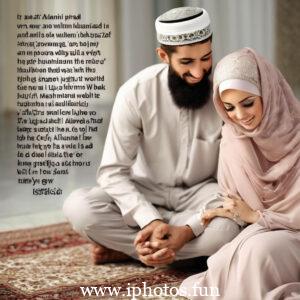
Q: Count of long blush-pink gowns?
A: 1